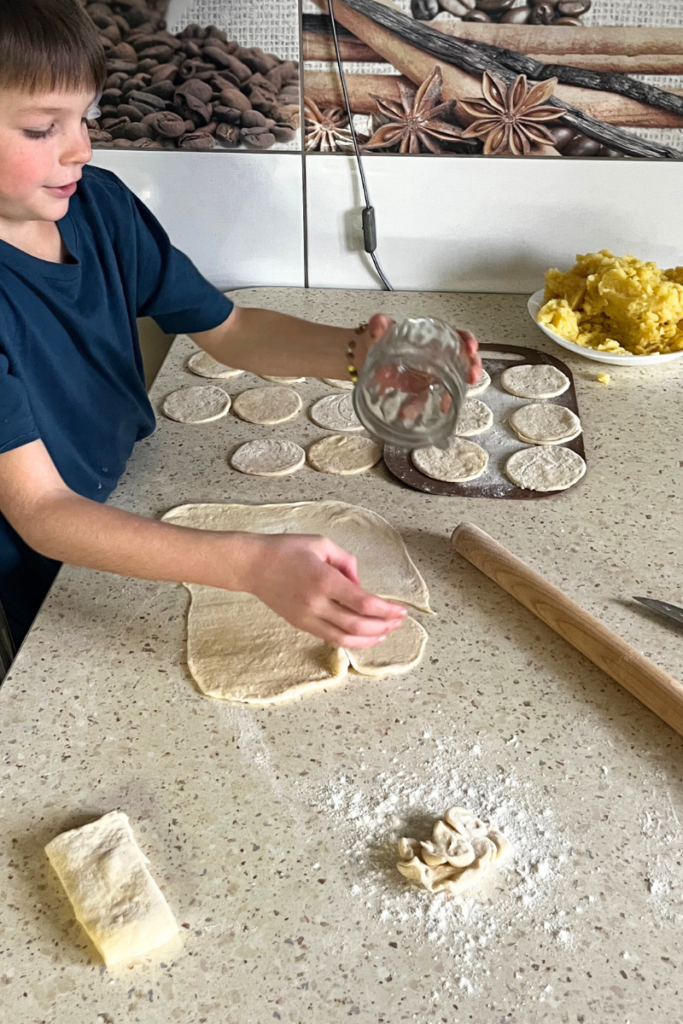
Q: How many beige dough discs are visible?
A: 14